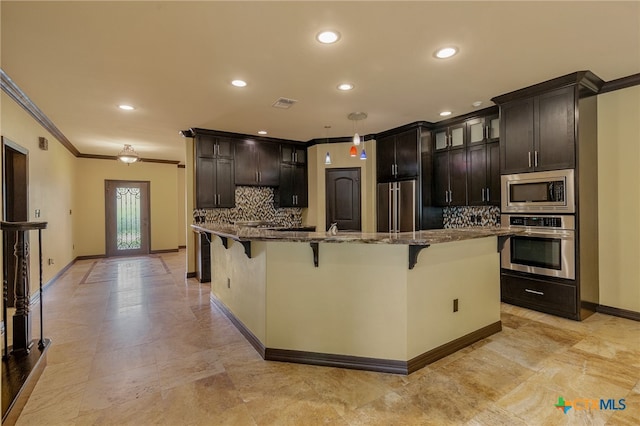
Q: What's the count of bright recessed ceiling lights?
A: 7